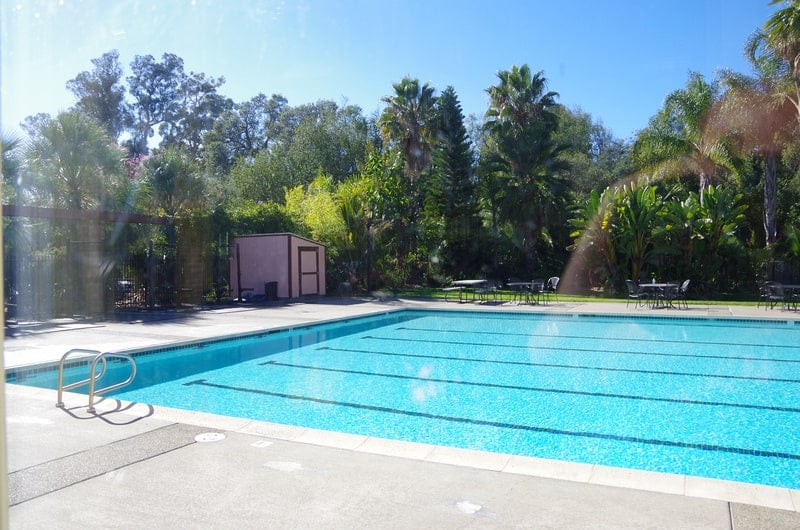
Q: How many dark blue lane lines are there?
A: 5